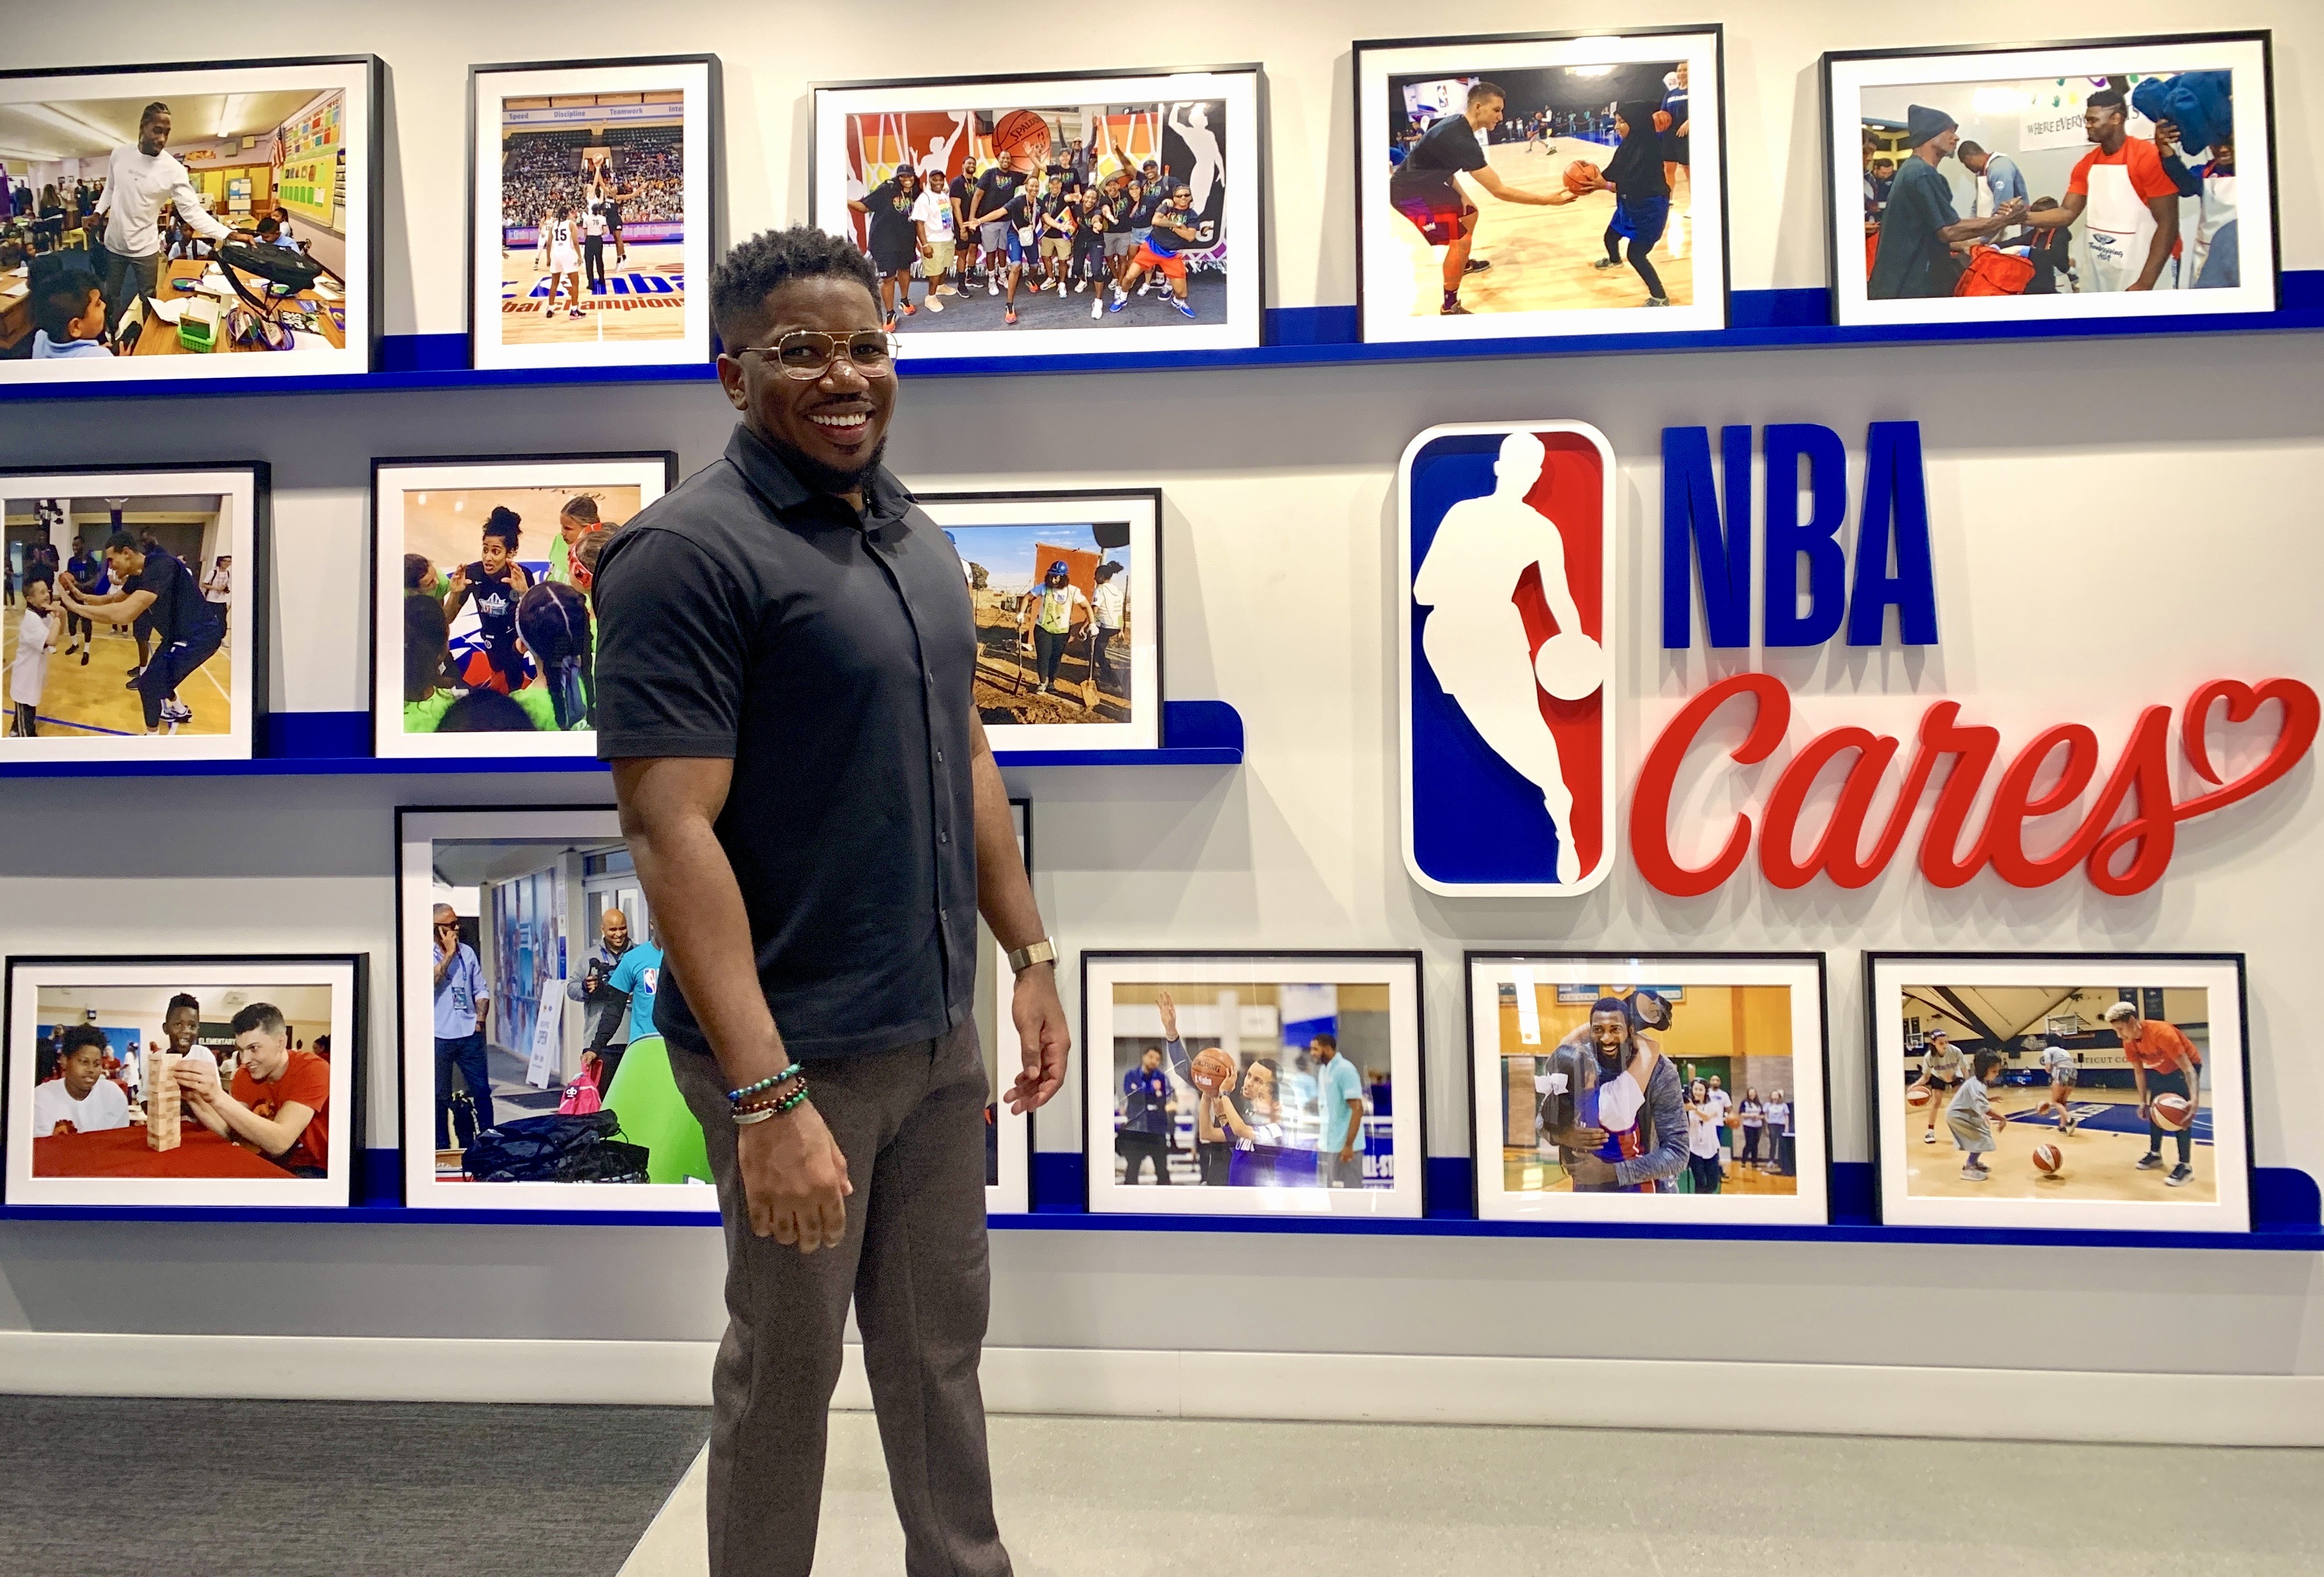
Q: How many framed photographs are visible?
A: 13